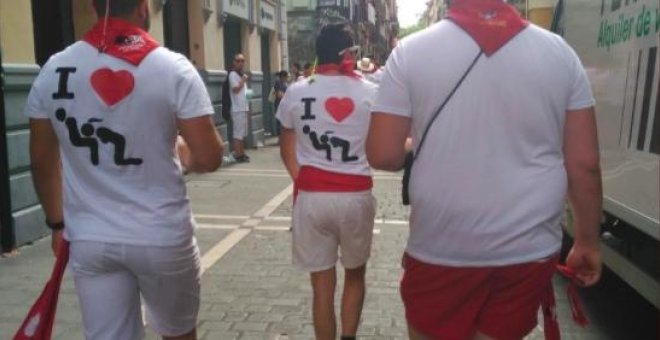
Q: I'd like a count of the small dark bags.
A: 1